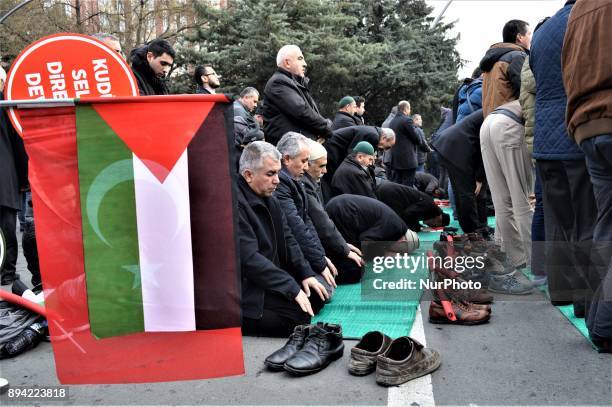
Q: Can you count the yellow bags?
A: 0